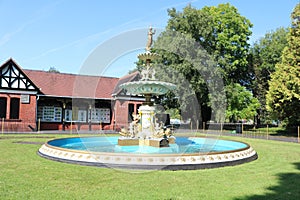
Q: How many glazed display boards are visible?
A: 3